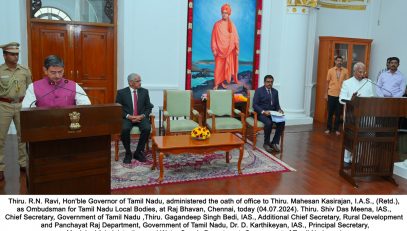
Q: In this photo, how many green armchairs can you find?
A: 4